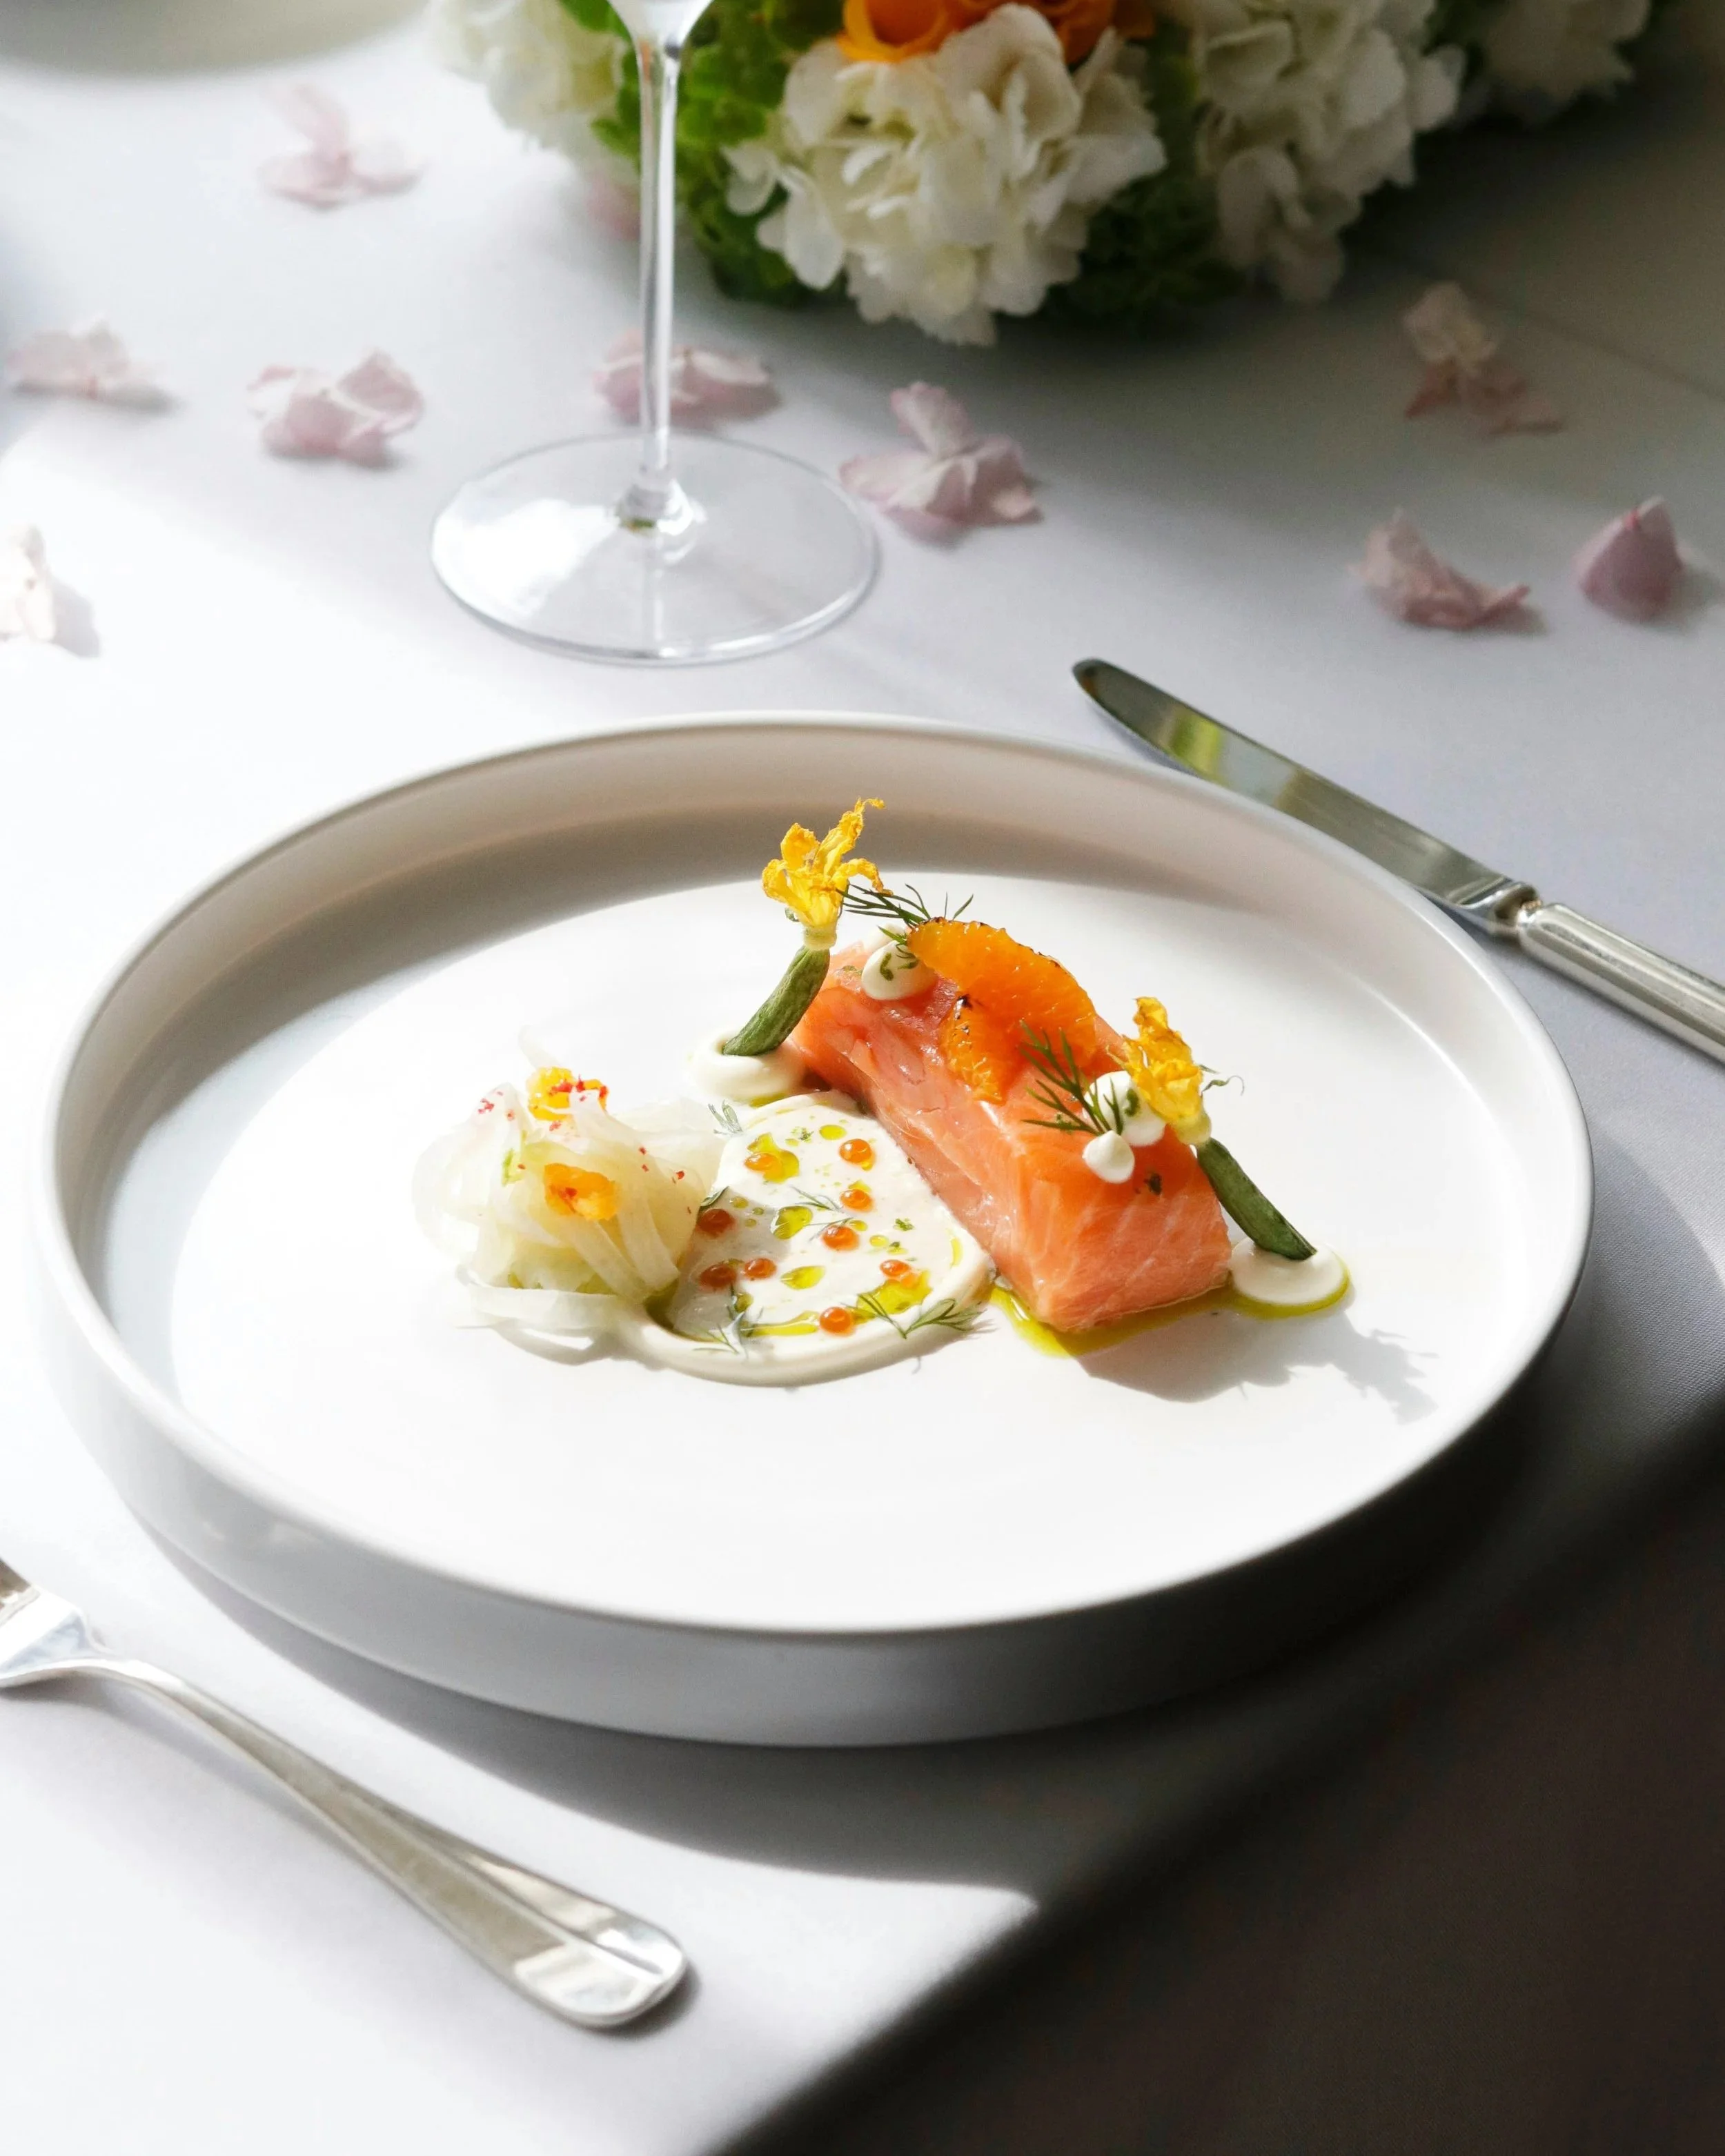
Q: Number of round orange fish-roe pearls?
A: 9